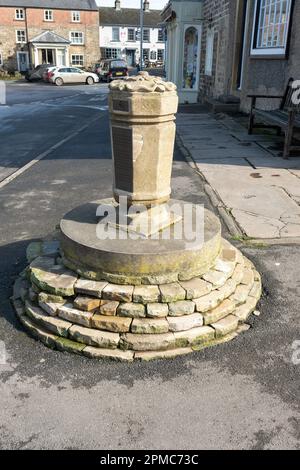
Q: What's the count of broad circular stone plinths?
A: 1